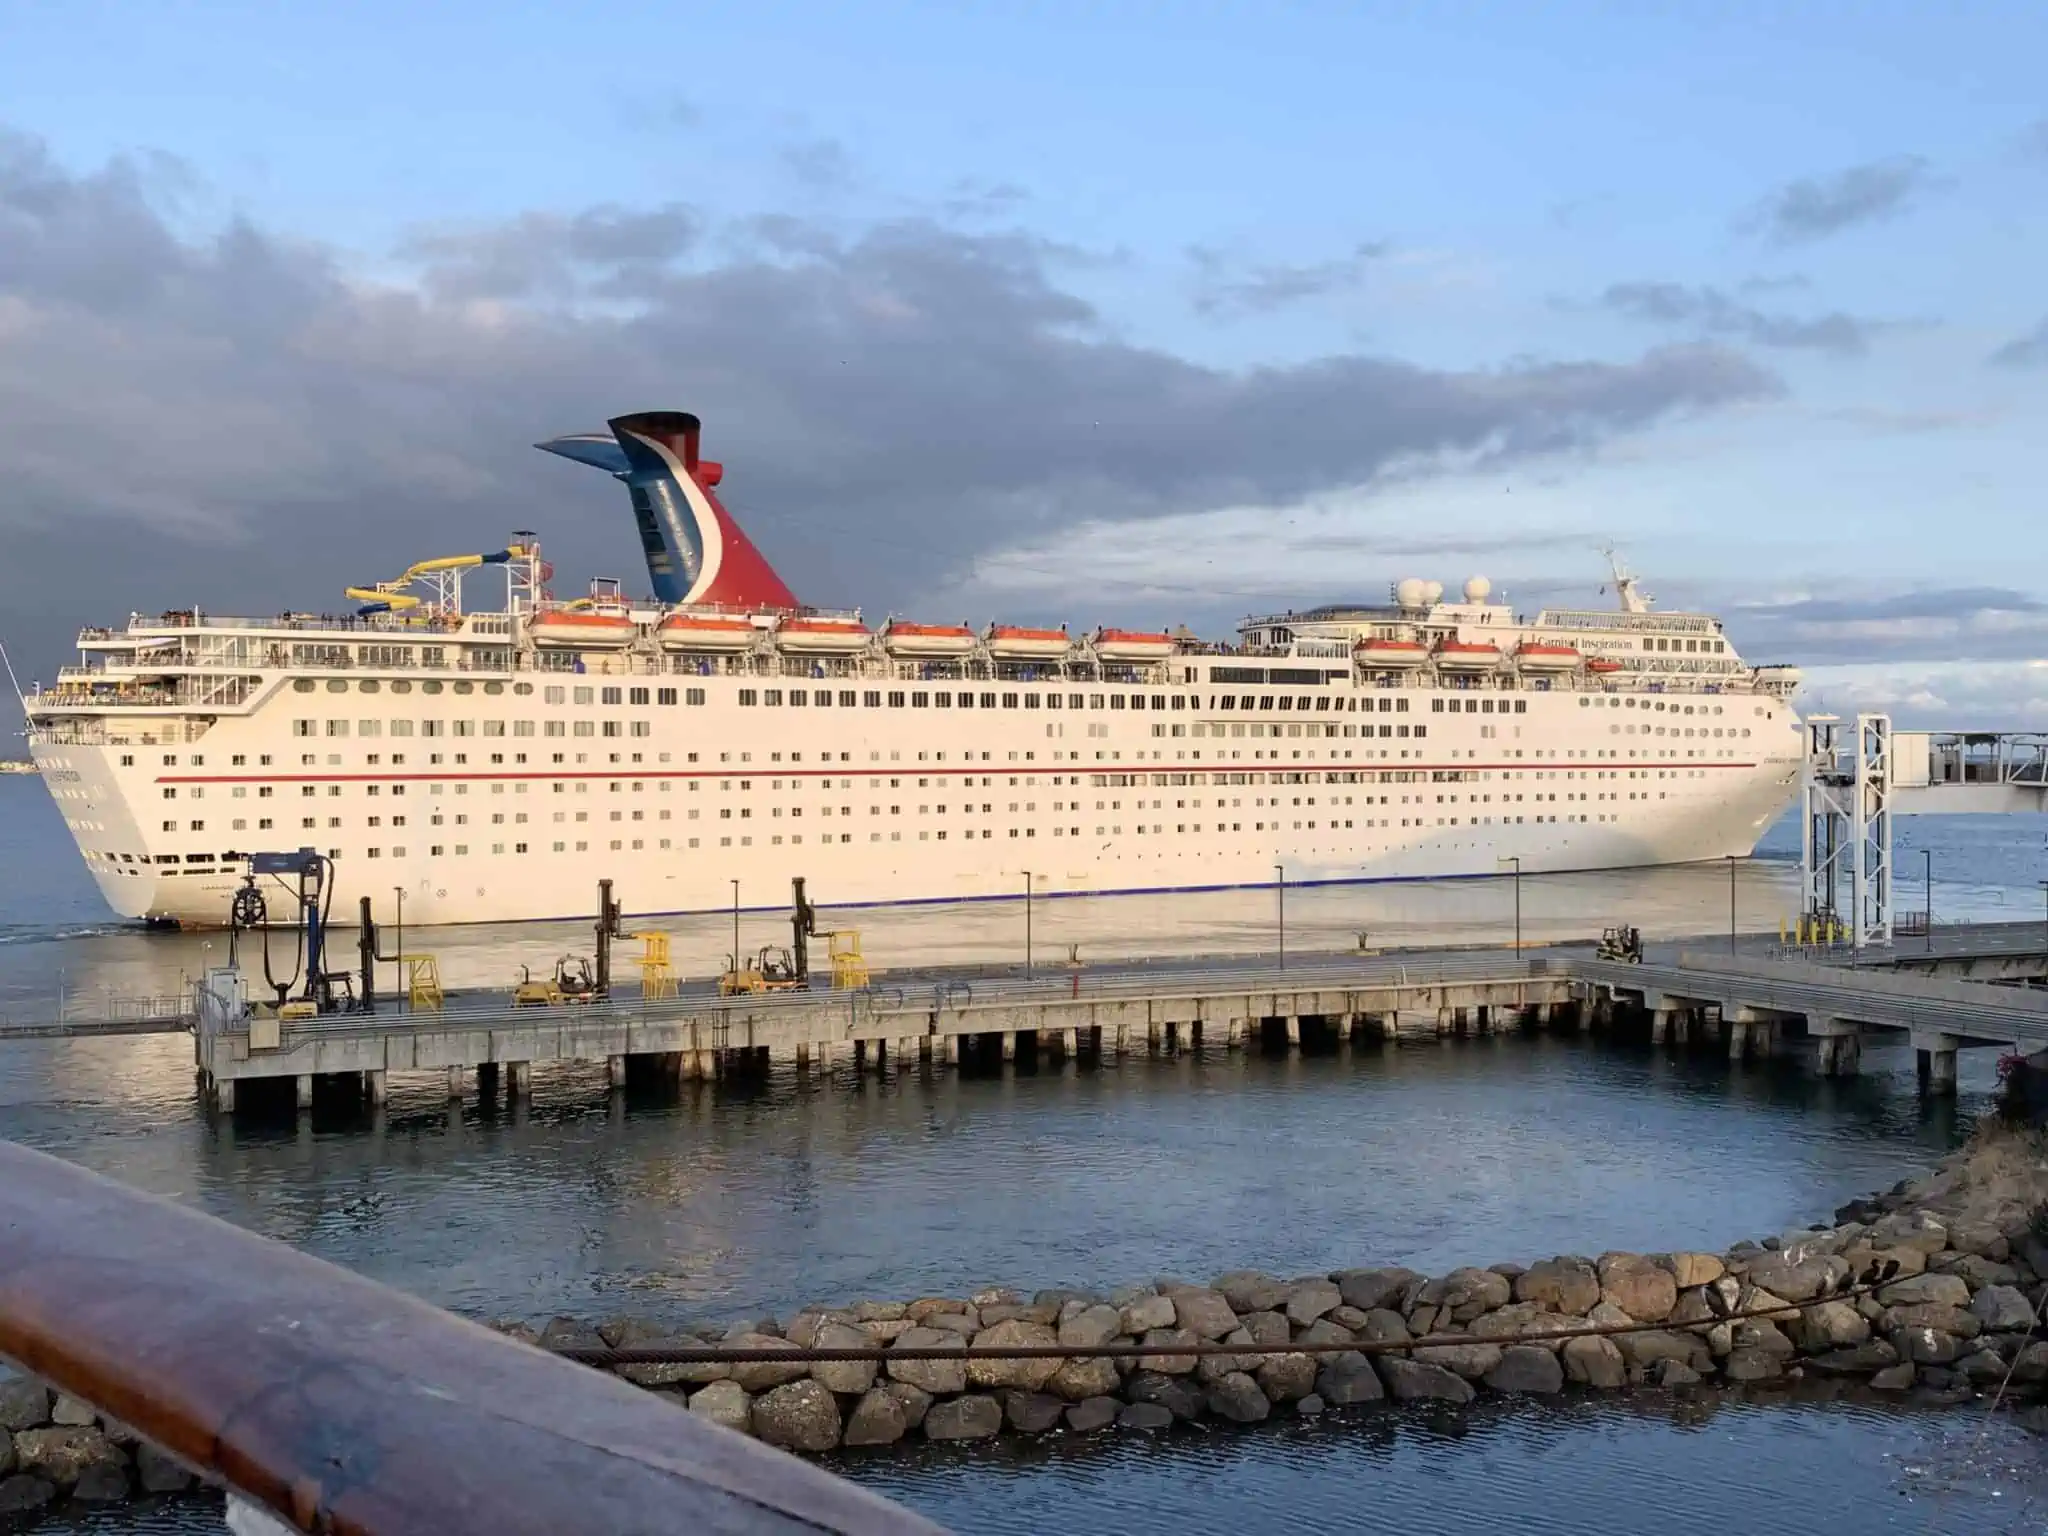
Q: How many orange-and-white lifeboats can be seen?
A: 9